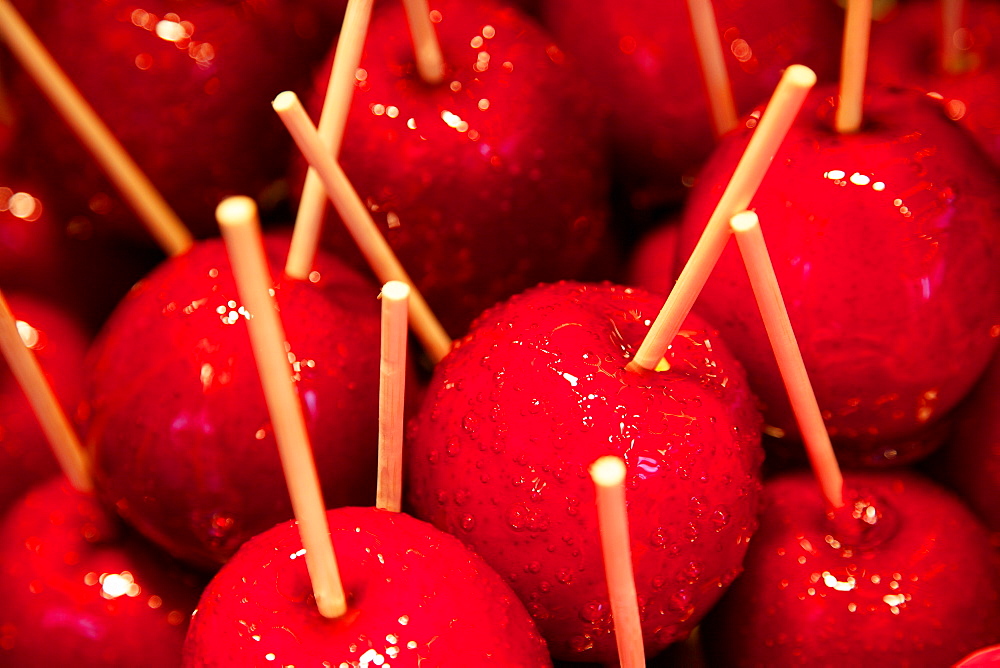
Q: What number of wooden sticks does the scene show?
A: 13